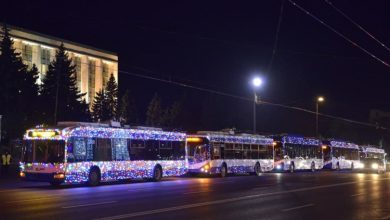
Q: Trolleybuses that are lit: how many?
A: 5